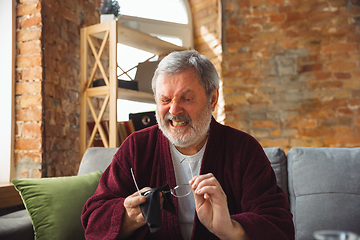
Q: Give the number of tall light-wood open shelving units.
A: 1